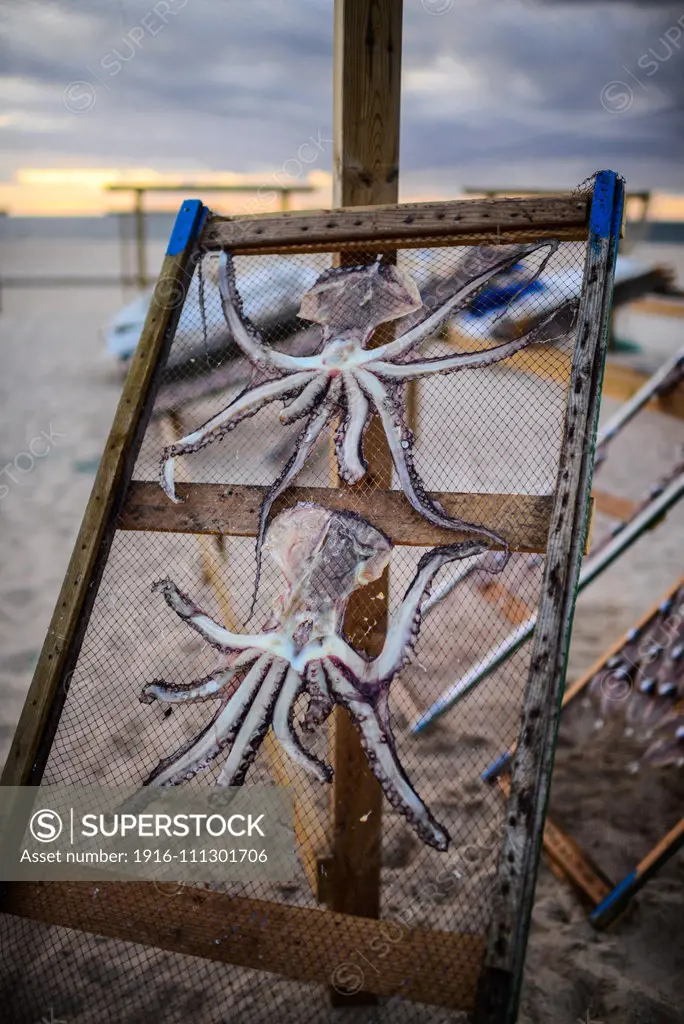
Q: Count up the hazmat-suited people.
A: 0